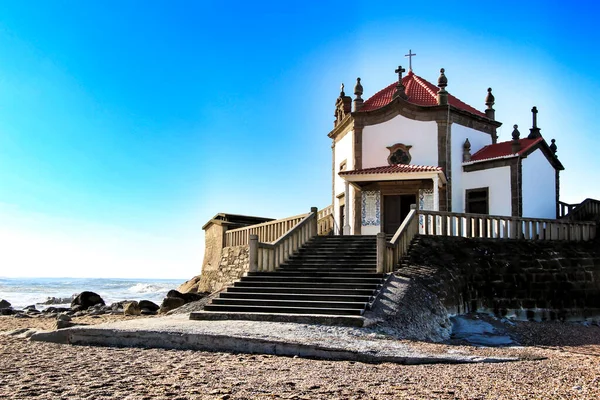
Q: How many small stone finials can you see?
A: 6